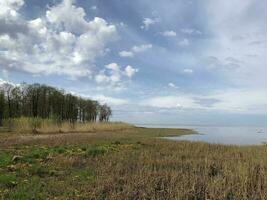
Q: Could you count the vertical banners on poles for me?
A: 0